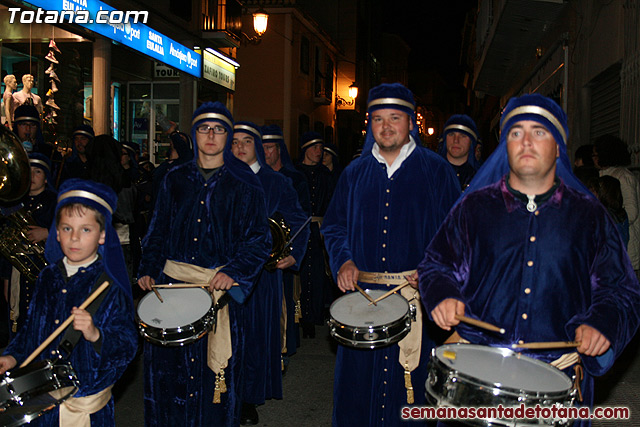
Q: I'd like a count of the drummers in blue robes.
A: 4